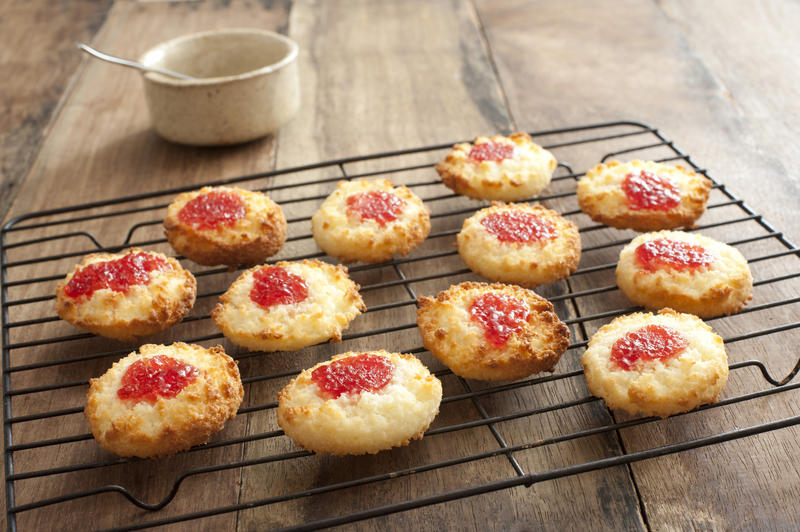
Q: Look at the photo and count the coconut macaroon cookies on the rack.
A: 12